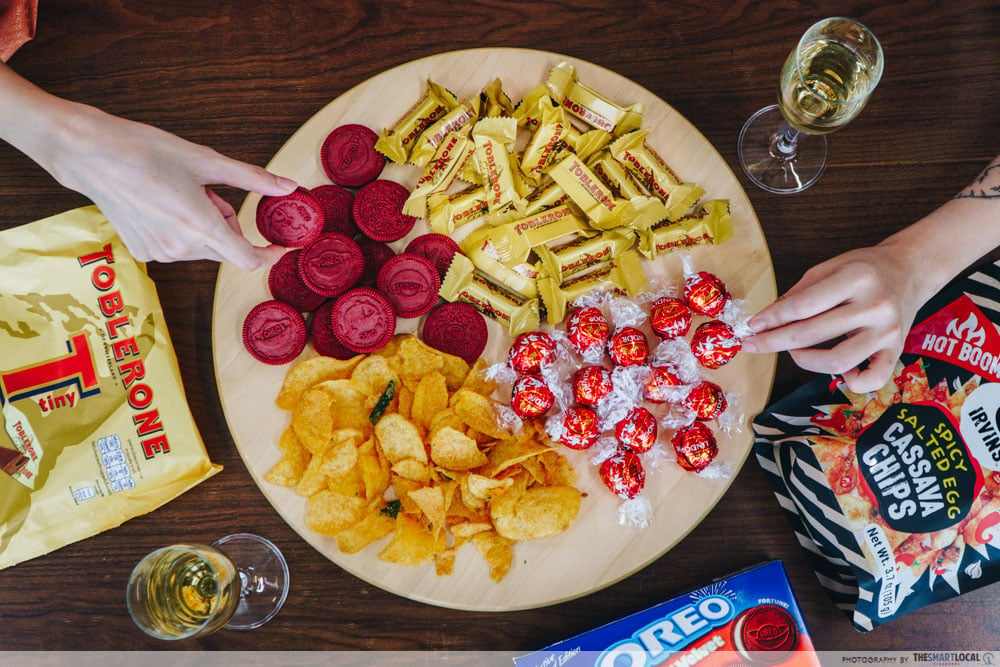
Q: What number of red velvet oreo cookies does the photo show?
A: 13